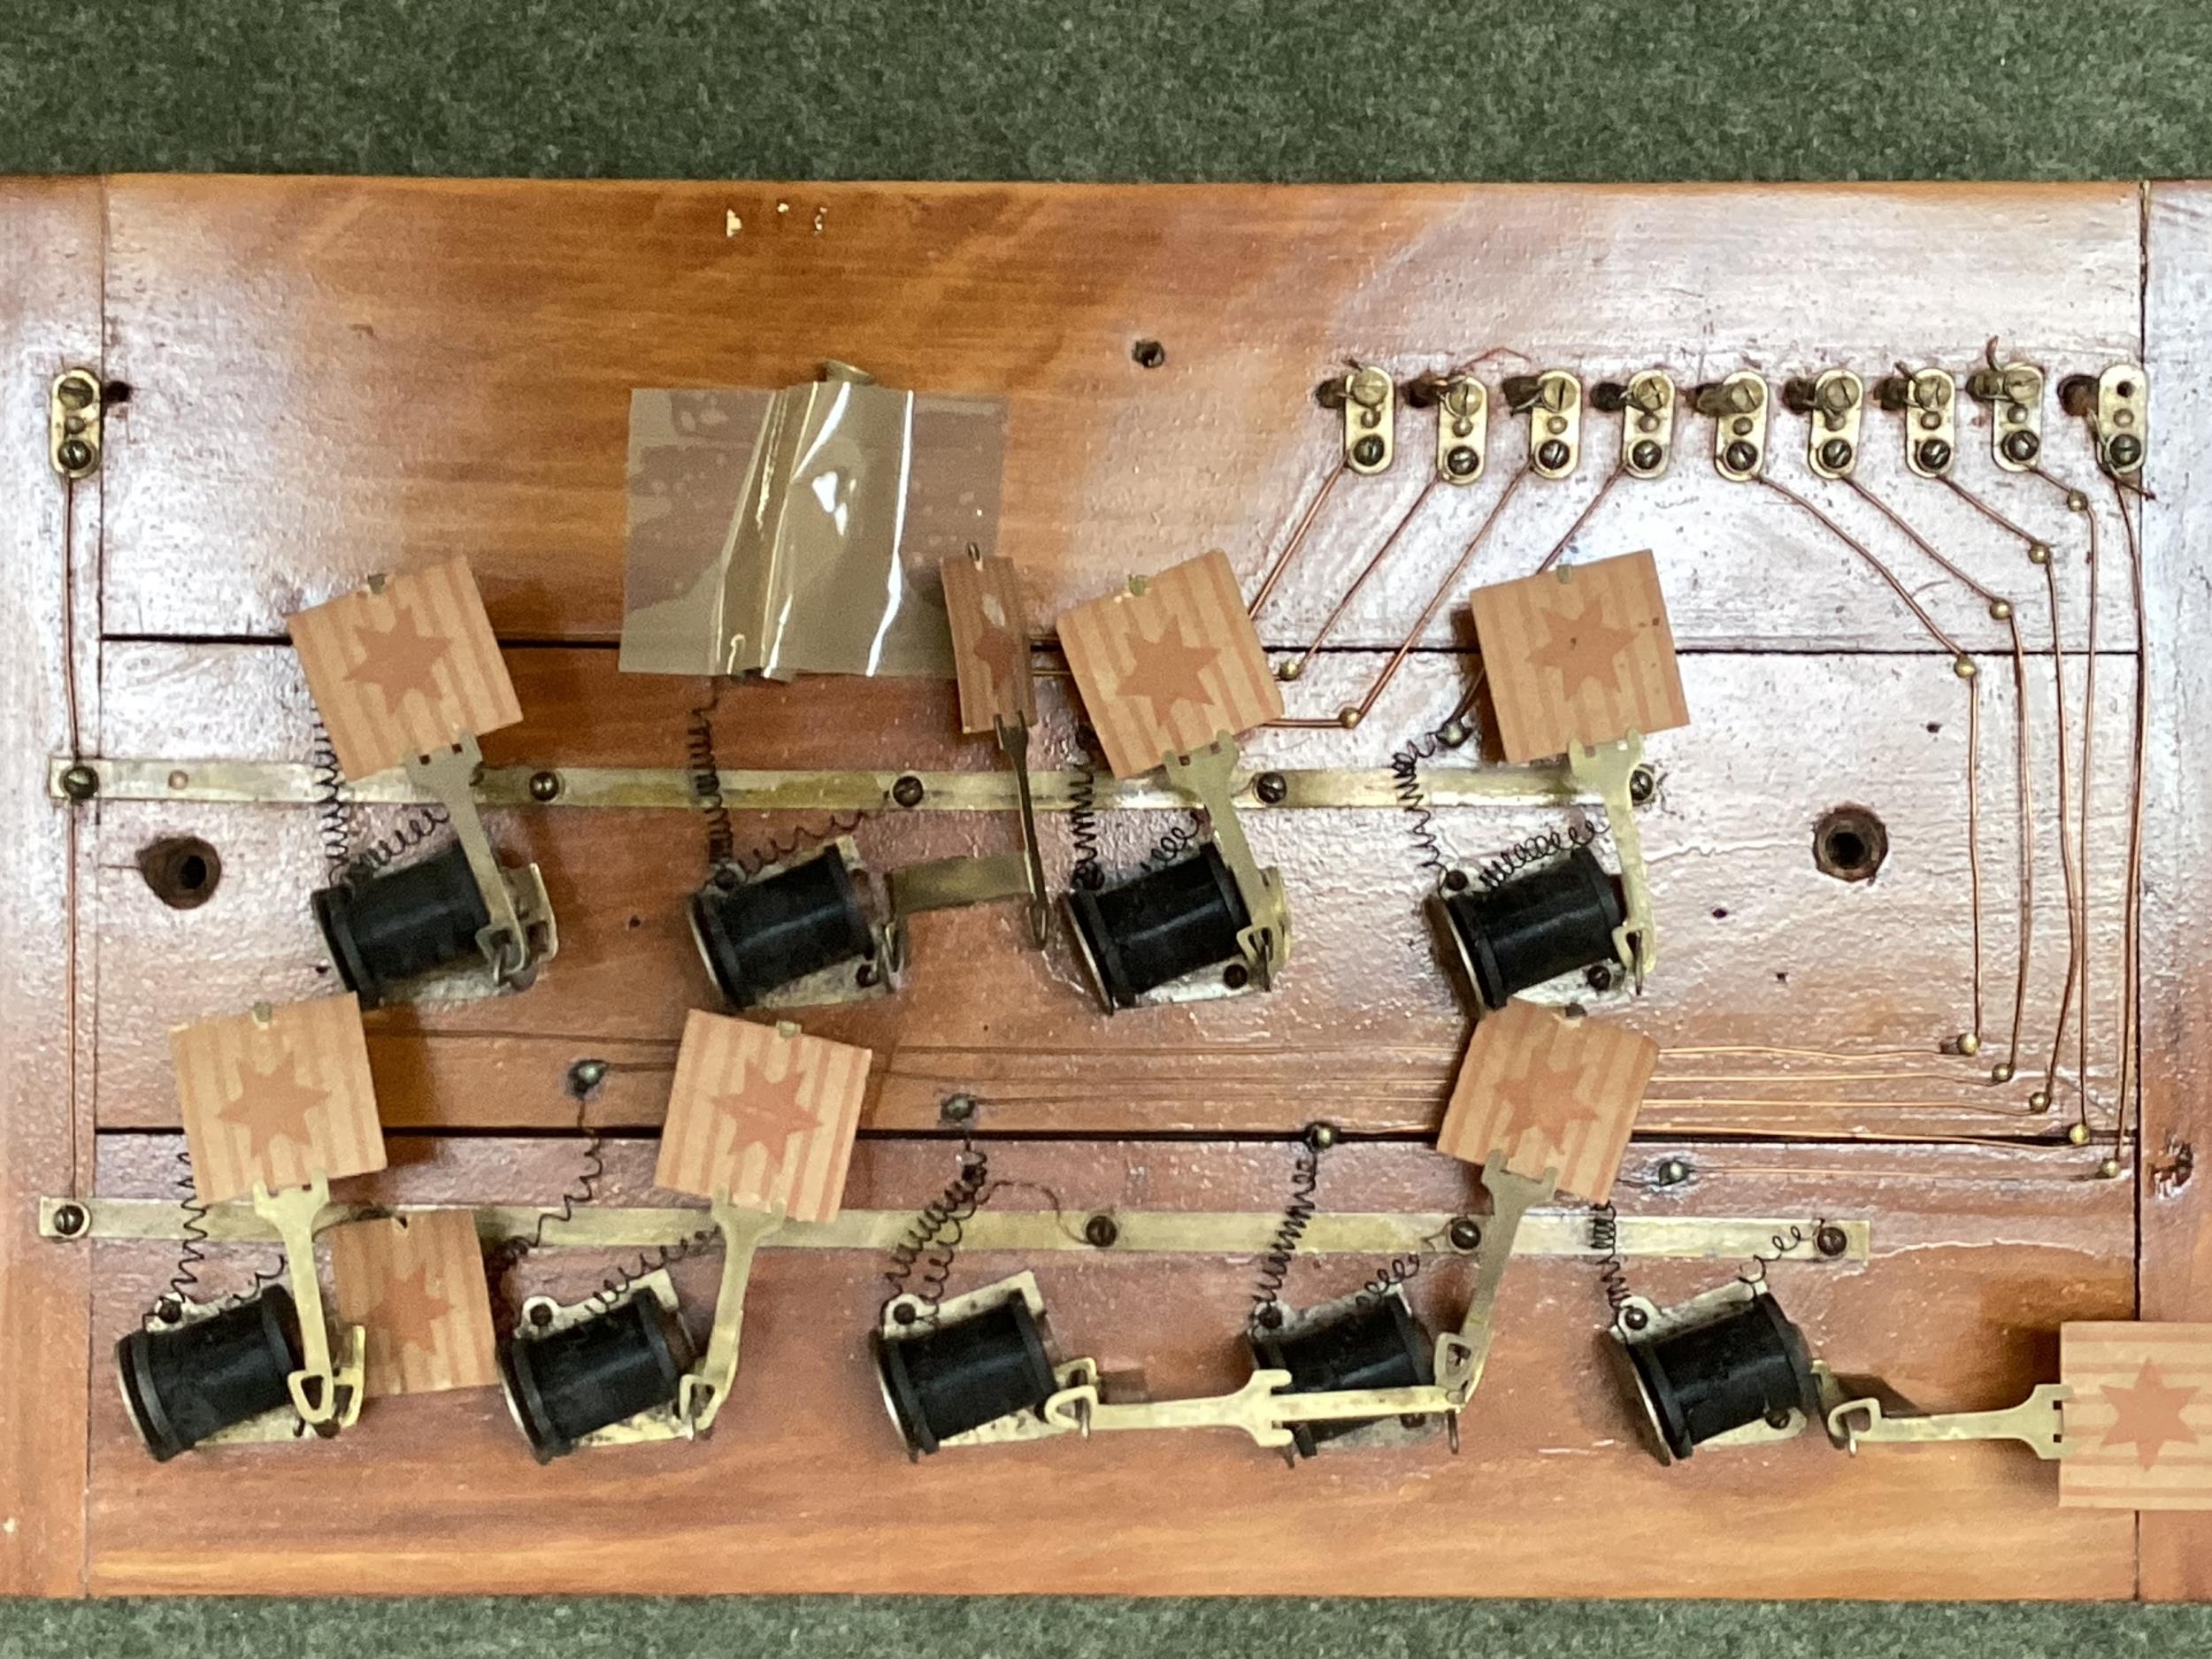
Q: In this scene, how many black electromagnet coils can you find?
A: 9